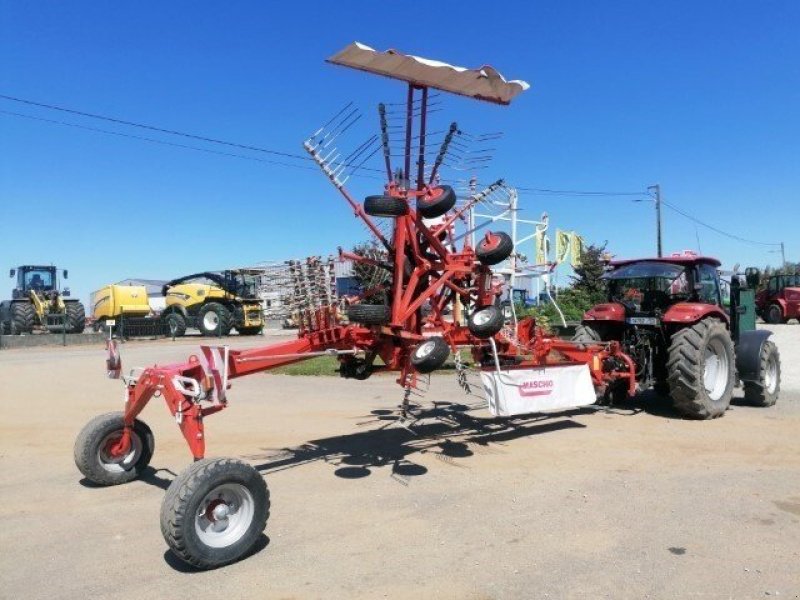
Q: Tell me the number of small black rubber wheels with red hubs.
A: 2